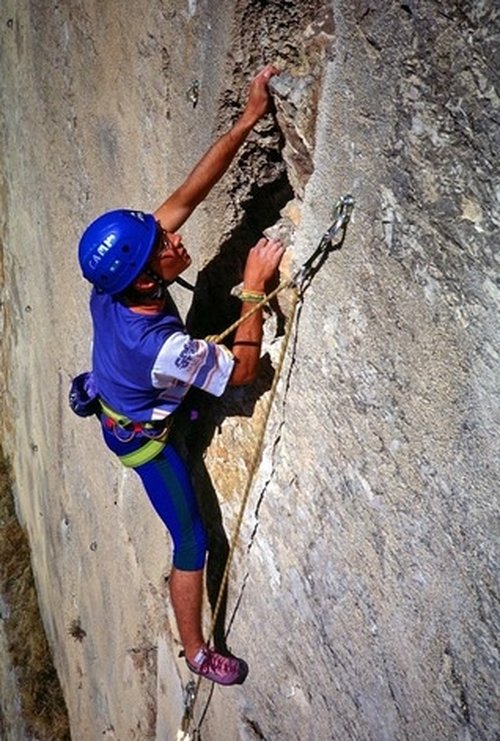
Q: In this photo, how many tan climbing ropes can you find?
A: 1